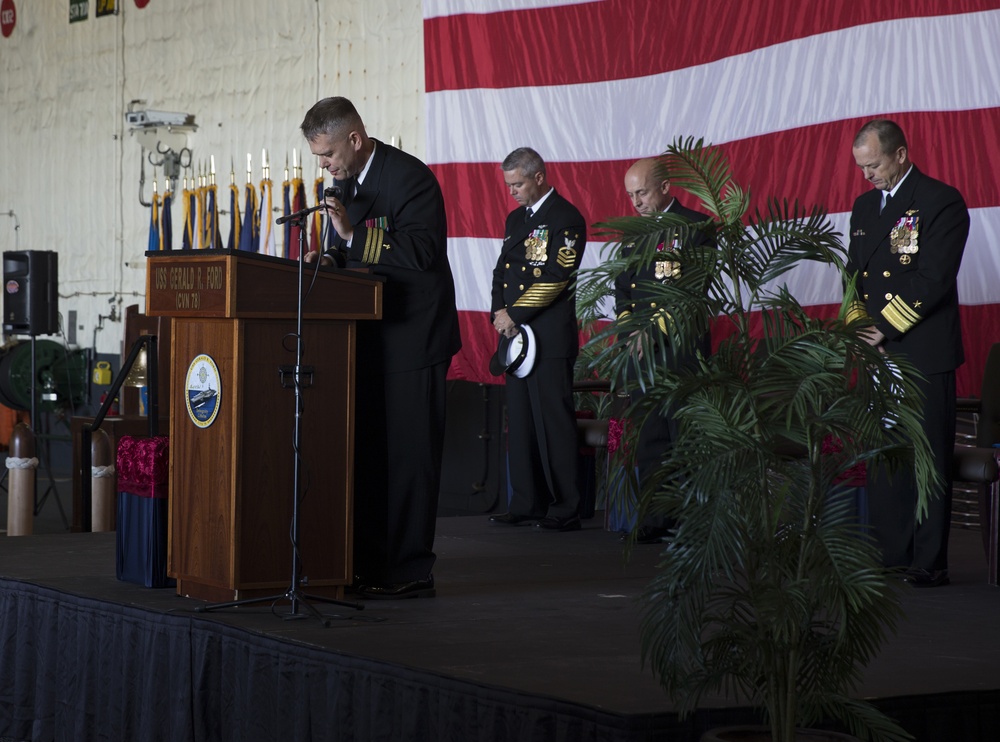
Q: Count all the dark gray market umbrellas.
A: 0